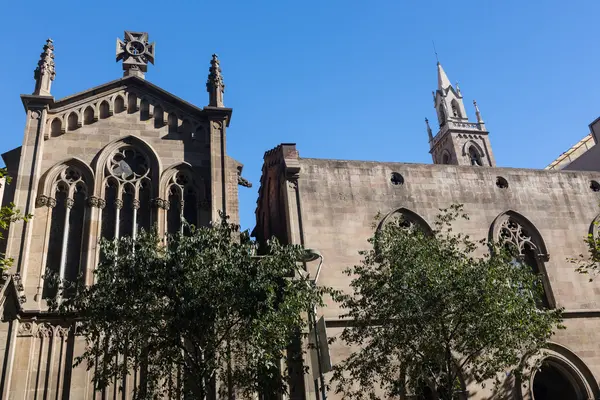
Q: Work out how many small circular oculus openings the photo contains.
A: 3